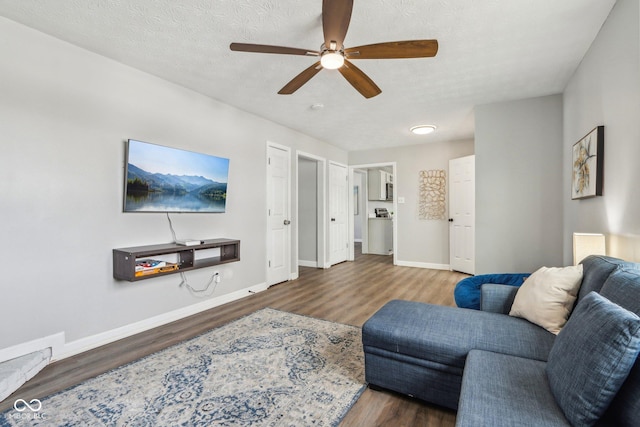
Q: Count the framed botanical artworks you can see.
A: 1